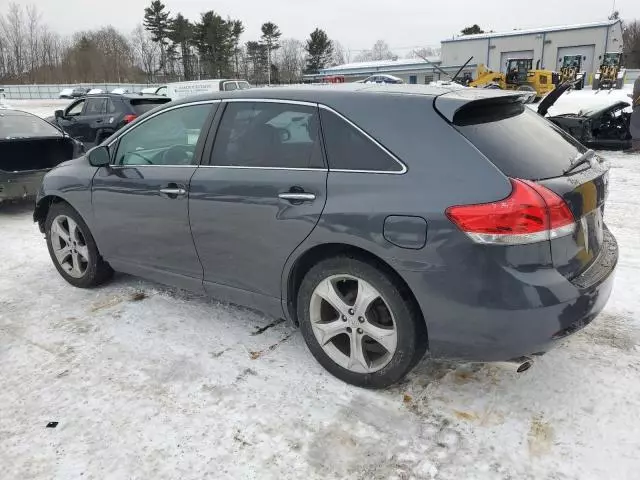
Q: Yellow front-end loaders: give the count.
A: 3